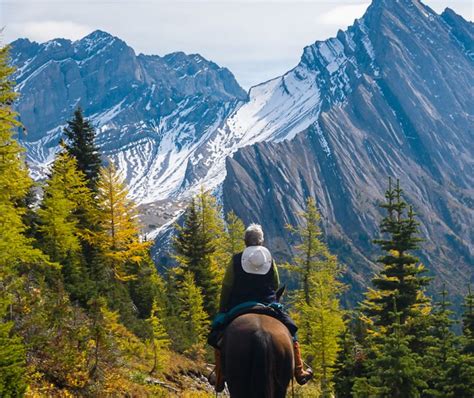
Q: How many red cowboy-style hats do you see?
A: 0